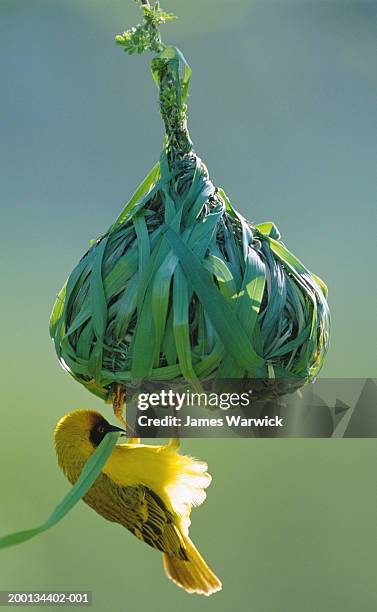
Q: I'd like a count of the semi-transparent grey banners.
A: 2